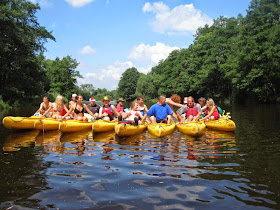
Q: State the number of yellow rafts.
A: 8